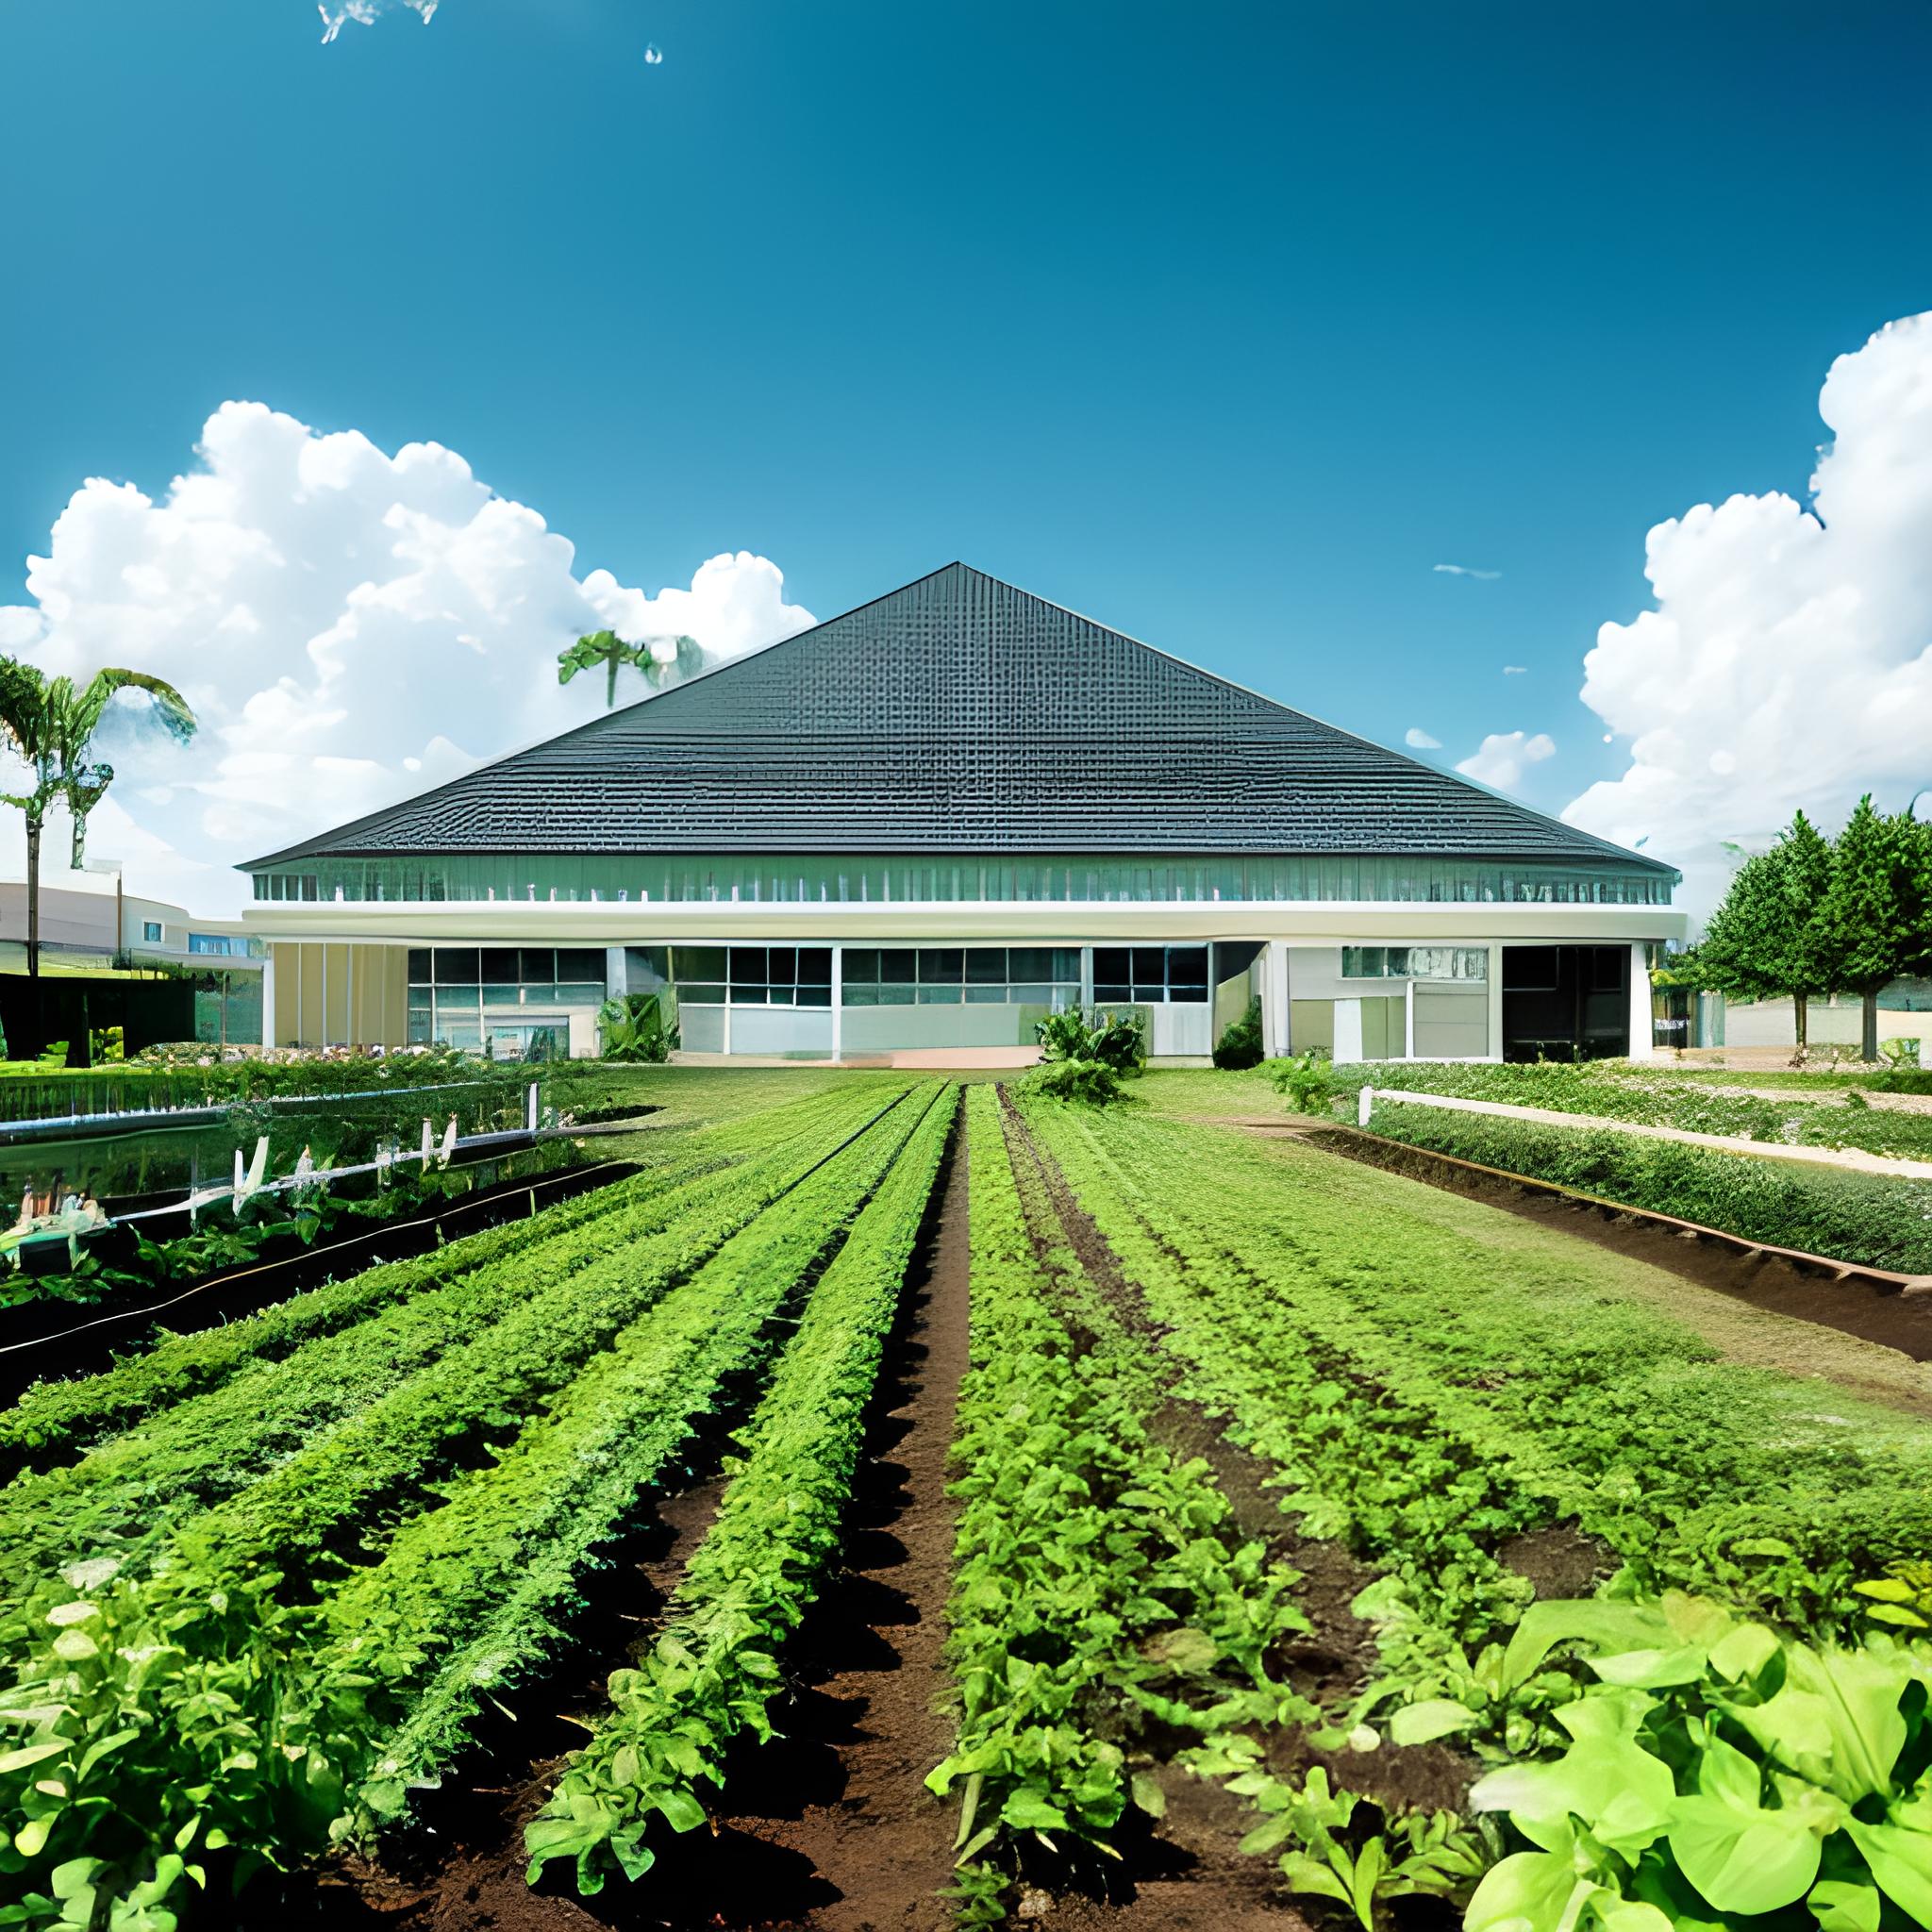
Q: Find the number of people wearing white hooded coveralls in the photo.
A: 0